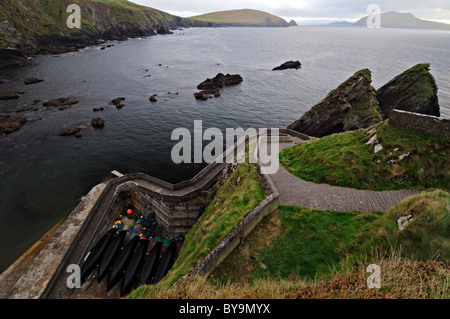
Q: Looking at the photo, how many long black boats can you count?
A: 6